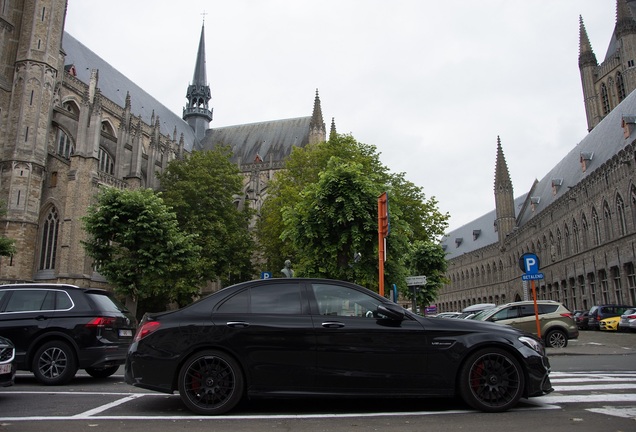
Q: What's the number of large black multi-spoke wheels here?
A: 2